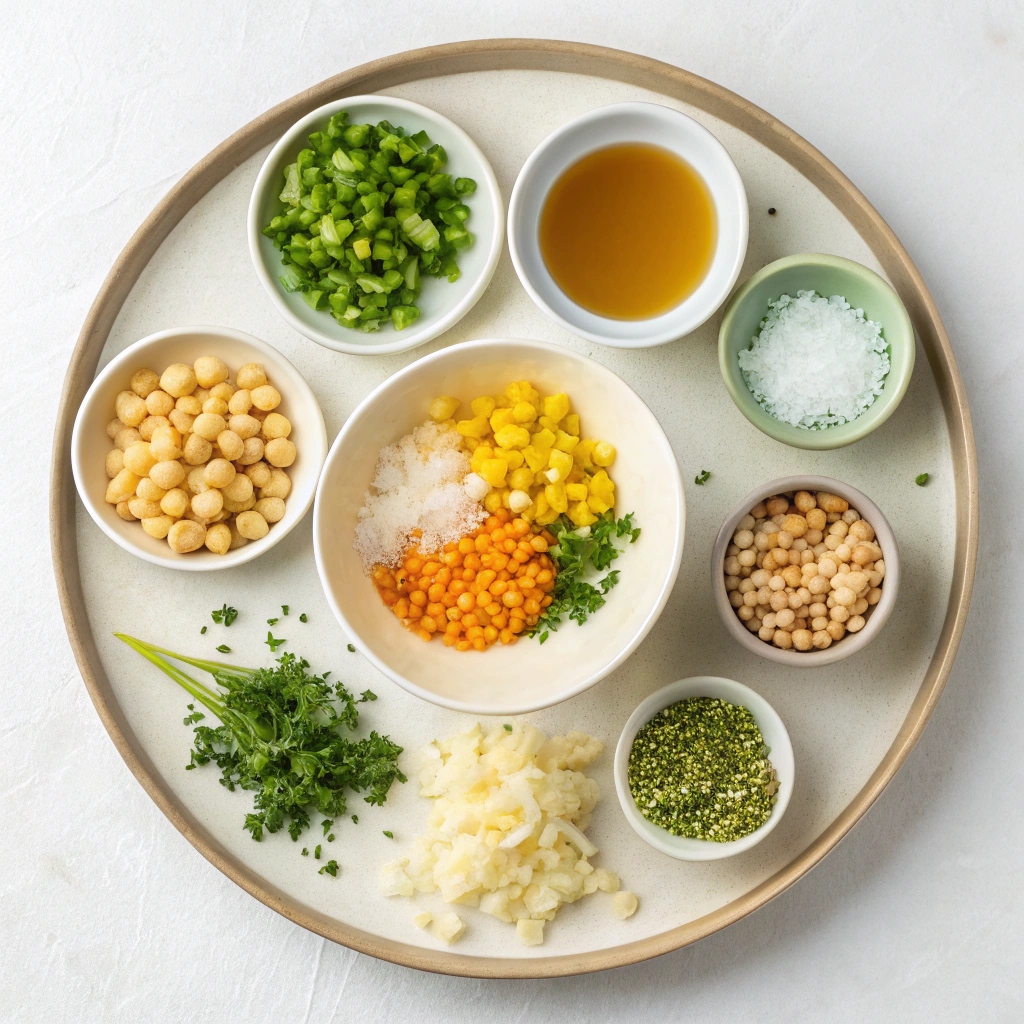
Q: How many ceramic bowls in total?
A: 7